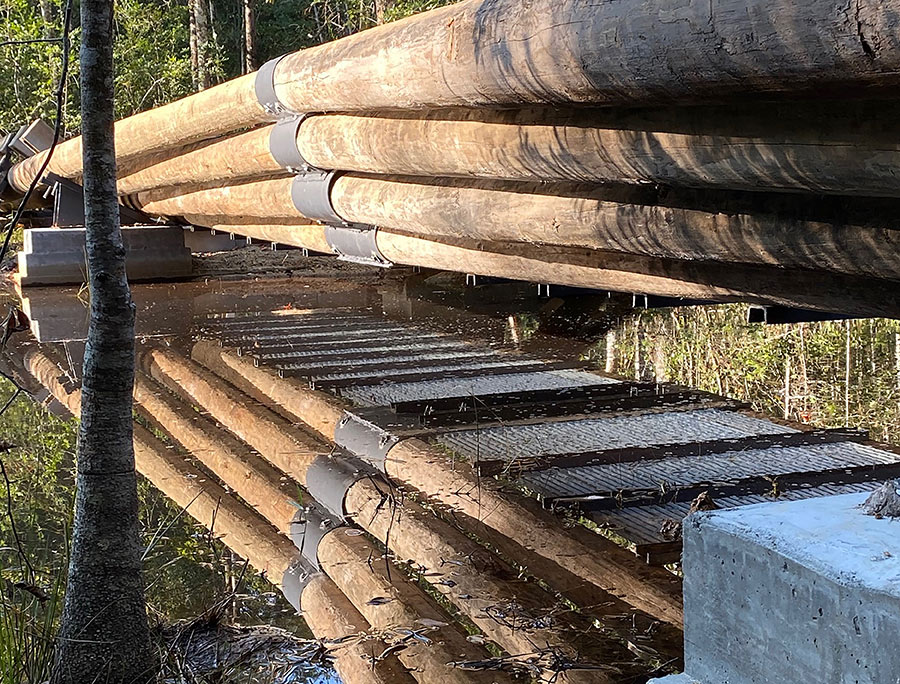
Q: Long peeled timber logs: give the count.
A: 4